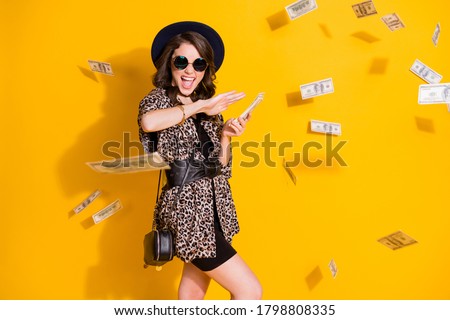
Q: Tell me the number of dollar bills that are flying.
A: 15